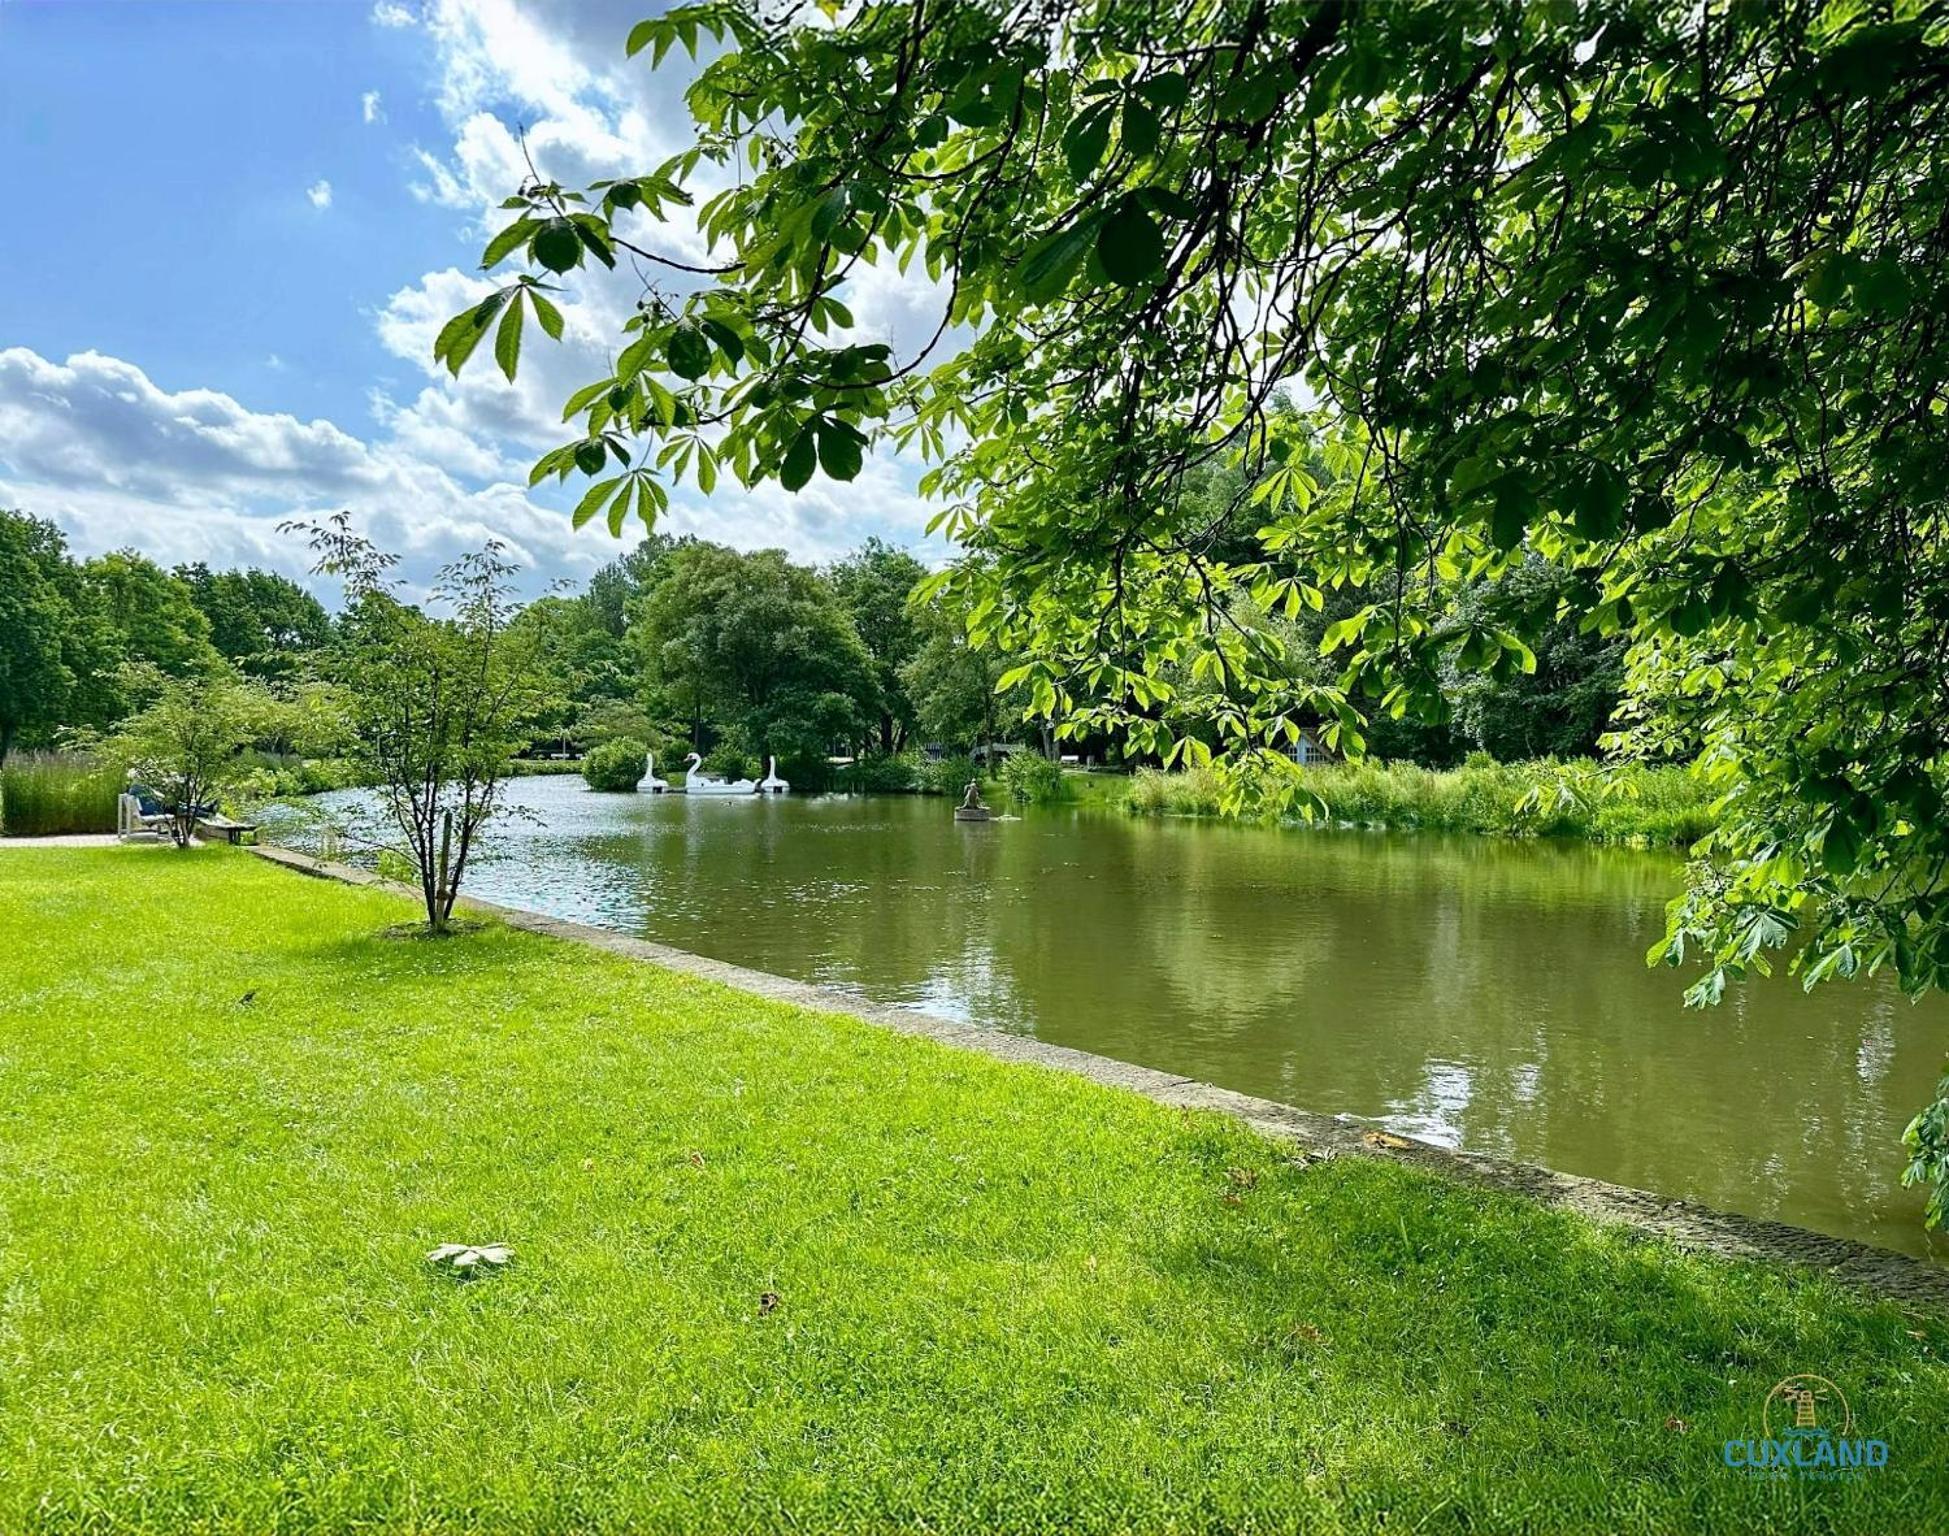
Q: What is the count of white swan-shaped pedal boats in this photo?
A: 3